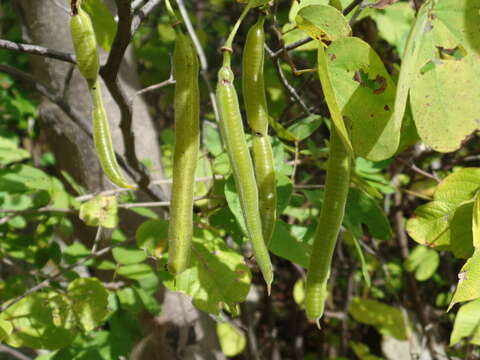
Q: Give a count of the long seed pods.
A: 5